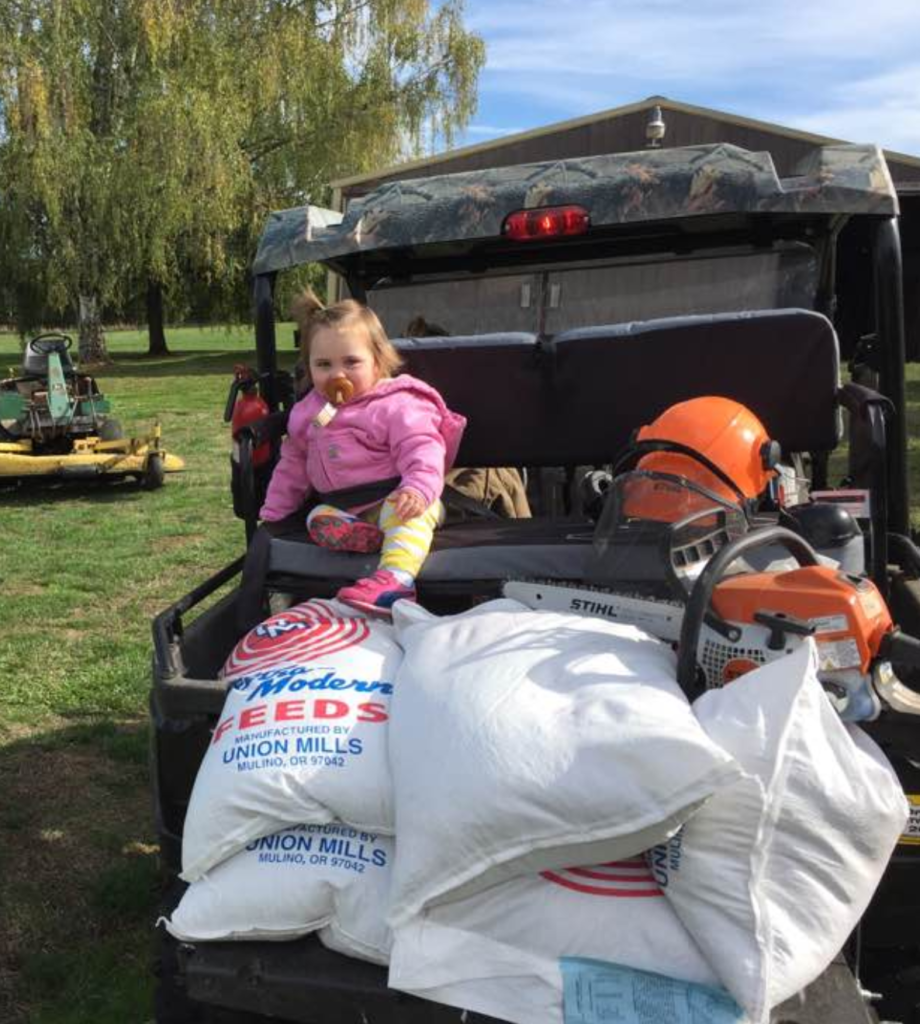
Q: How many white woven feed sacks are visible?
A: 5